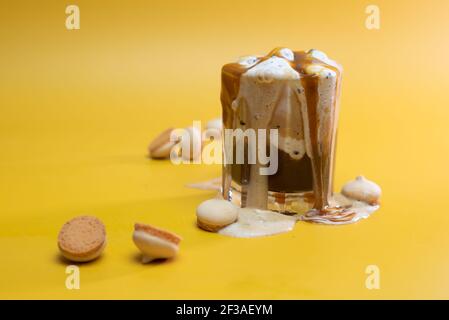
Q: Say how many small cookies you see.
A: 7